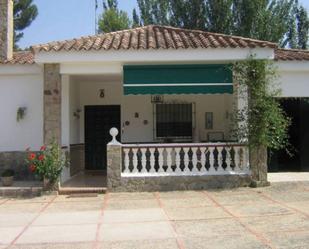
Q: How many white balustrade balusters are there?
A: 15